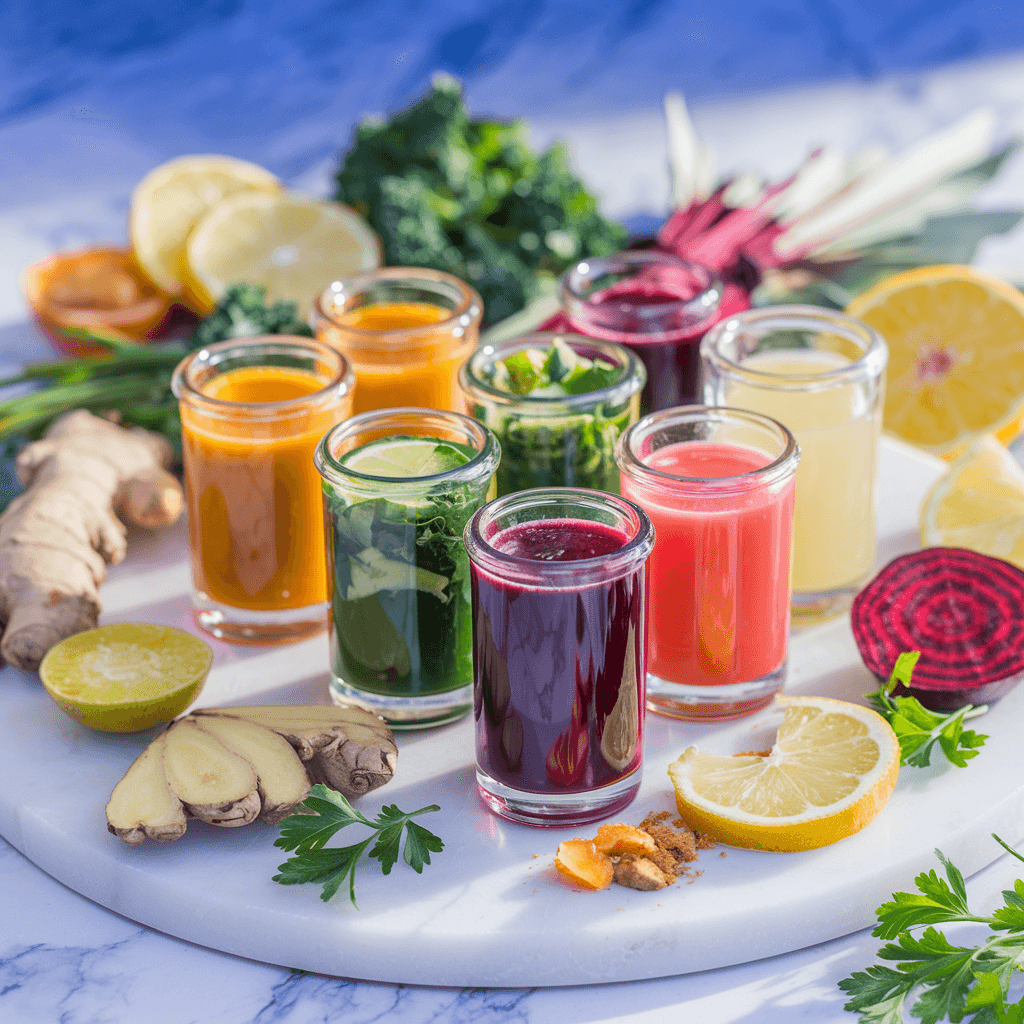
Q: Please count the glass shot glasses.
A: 8